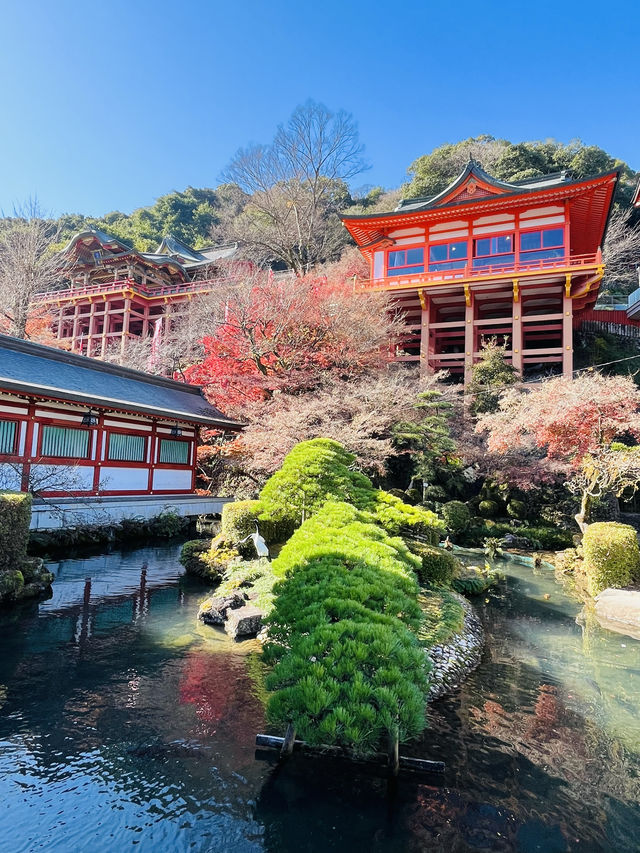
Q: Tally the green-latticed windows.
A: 4